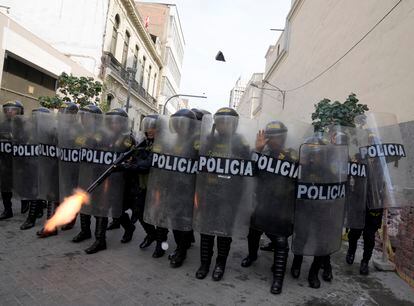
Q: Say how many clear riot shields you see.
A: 11